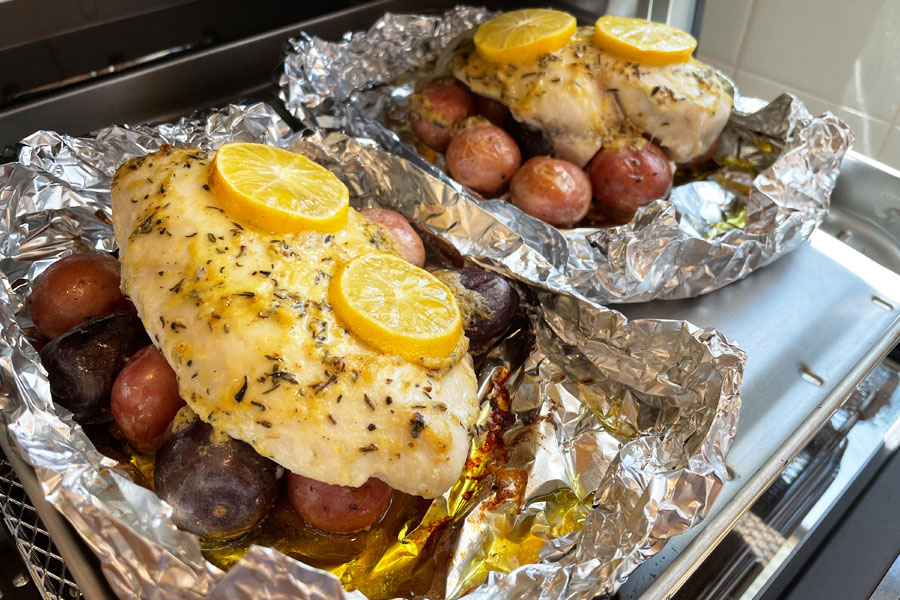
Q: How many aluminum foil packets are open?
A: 2